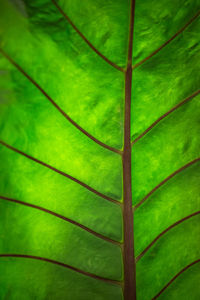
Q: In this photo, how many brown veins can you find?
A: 11